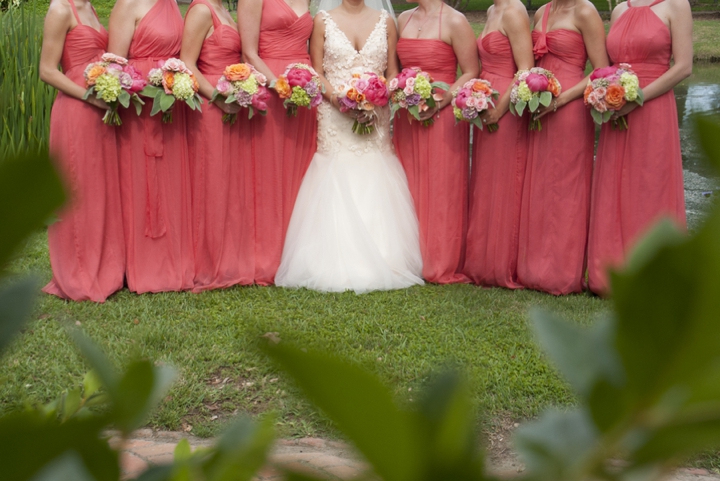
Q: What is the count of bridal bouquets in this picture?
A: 9